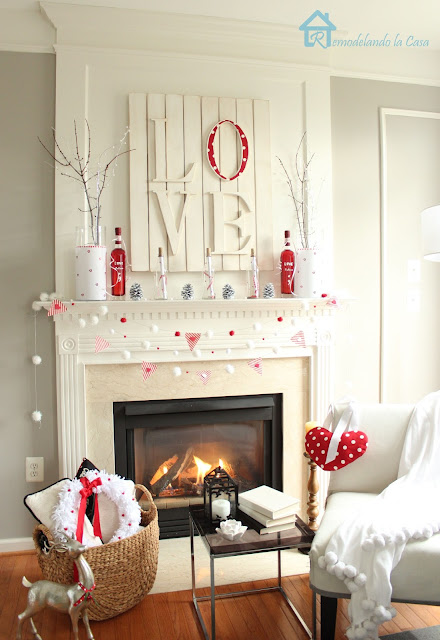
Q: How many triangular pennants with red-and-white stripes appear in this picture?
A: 8